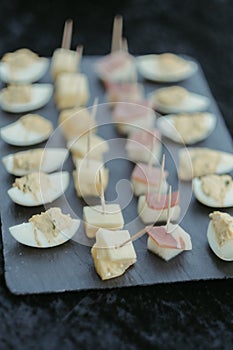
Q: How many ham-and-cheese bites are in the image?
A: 7